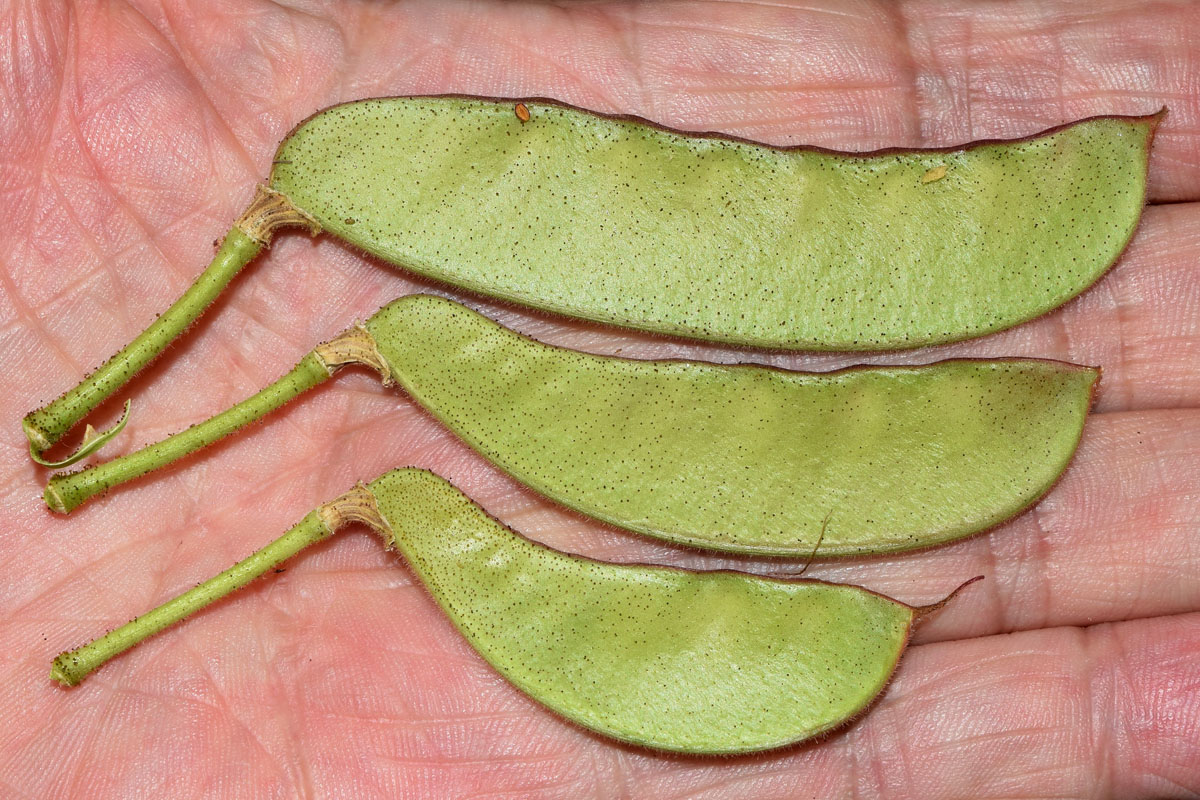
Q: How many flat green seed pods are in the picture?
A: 3